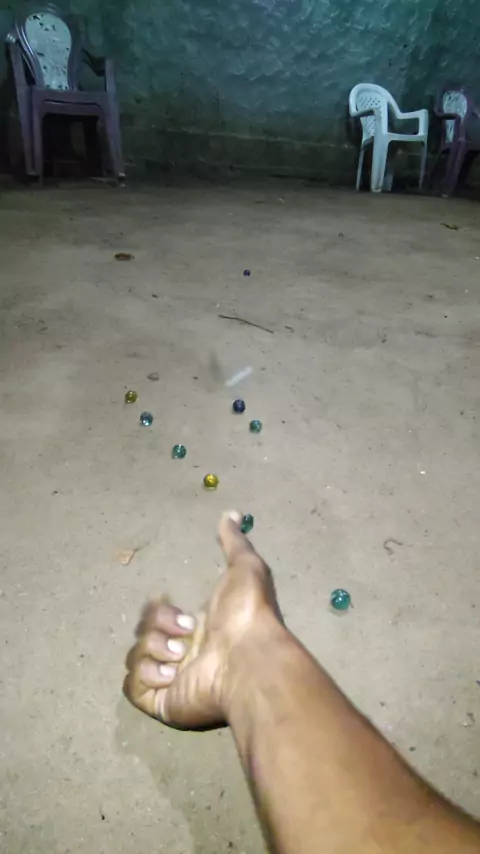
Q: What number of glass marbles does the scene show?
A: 9